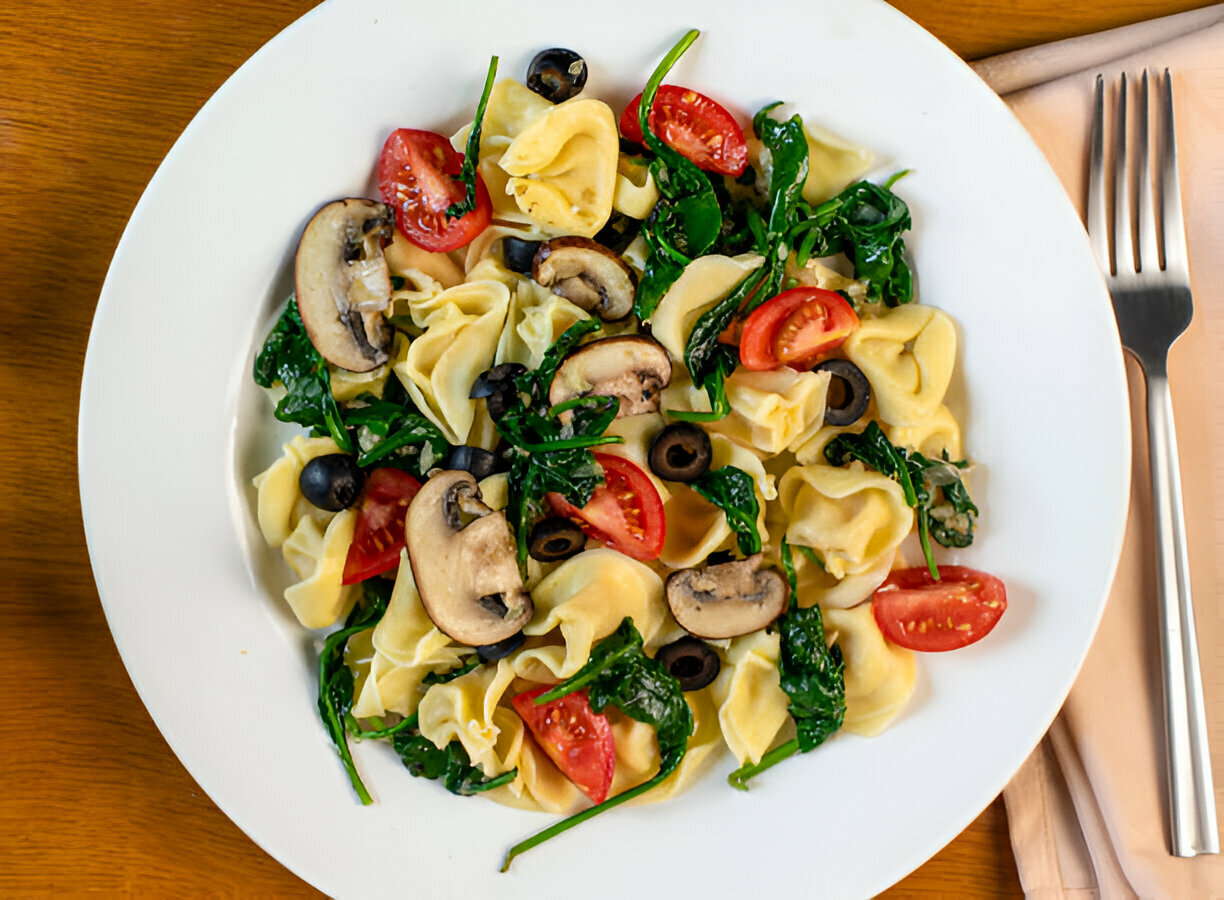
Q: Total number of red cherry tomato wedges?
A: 7